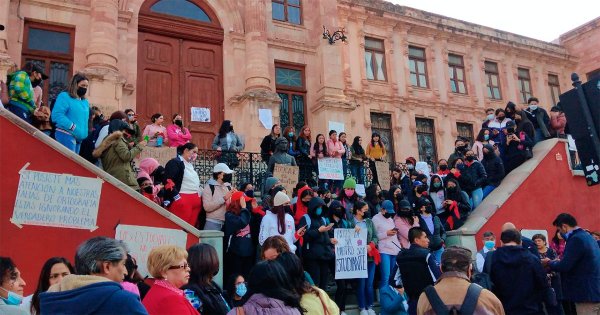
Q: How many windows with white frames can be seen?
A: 0